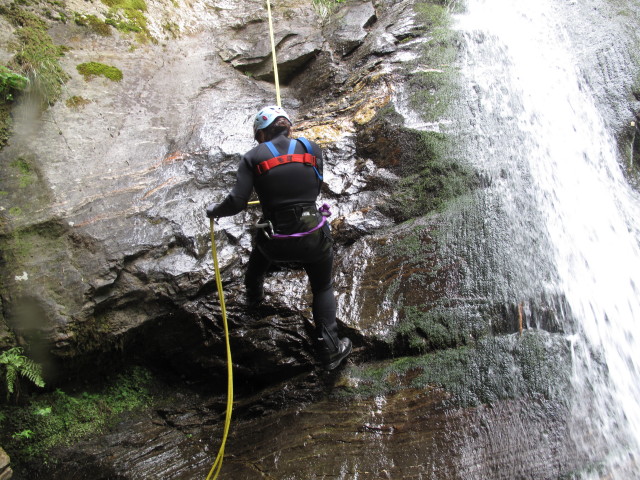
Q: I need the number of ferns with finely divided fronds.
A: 1